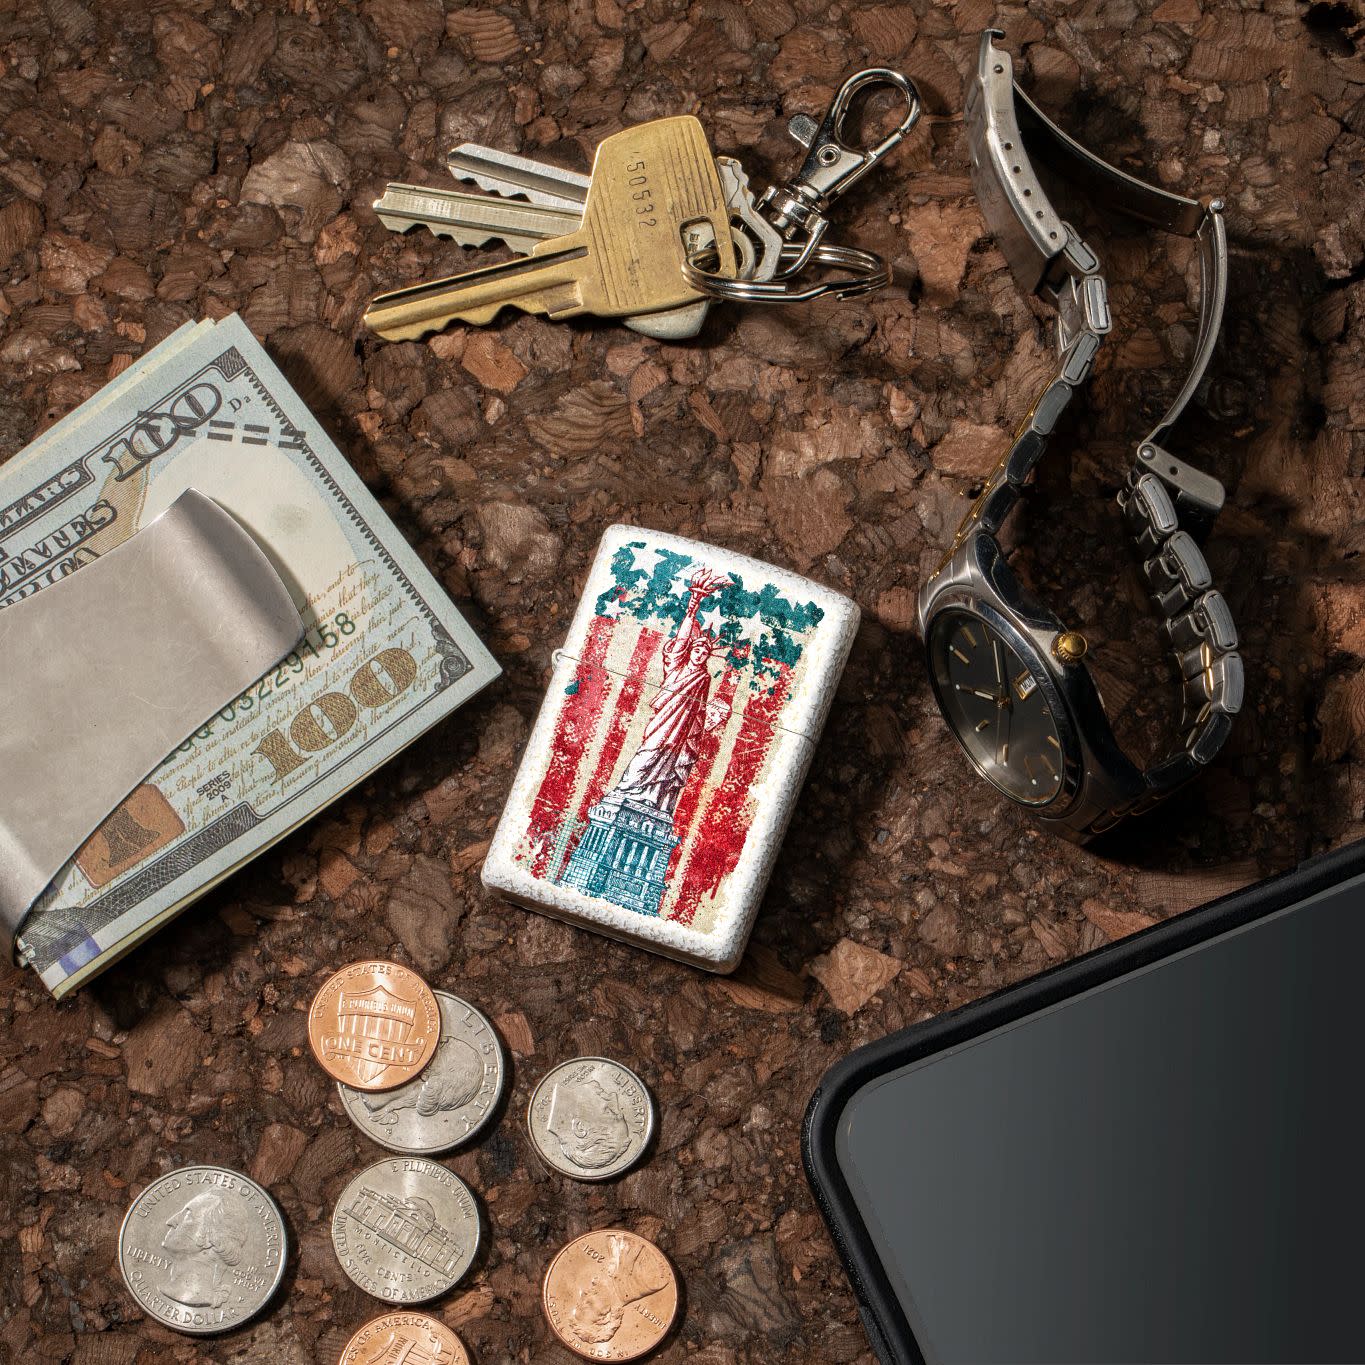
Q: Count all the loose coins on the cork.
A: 7